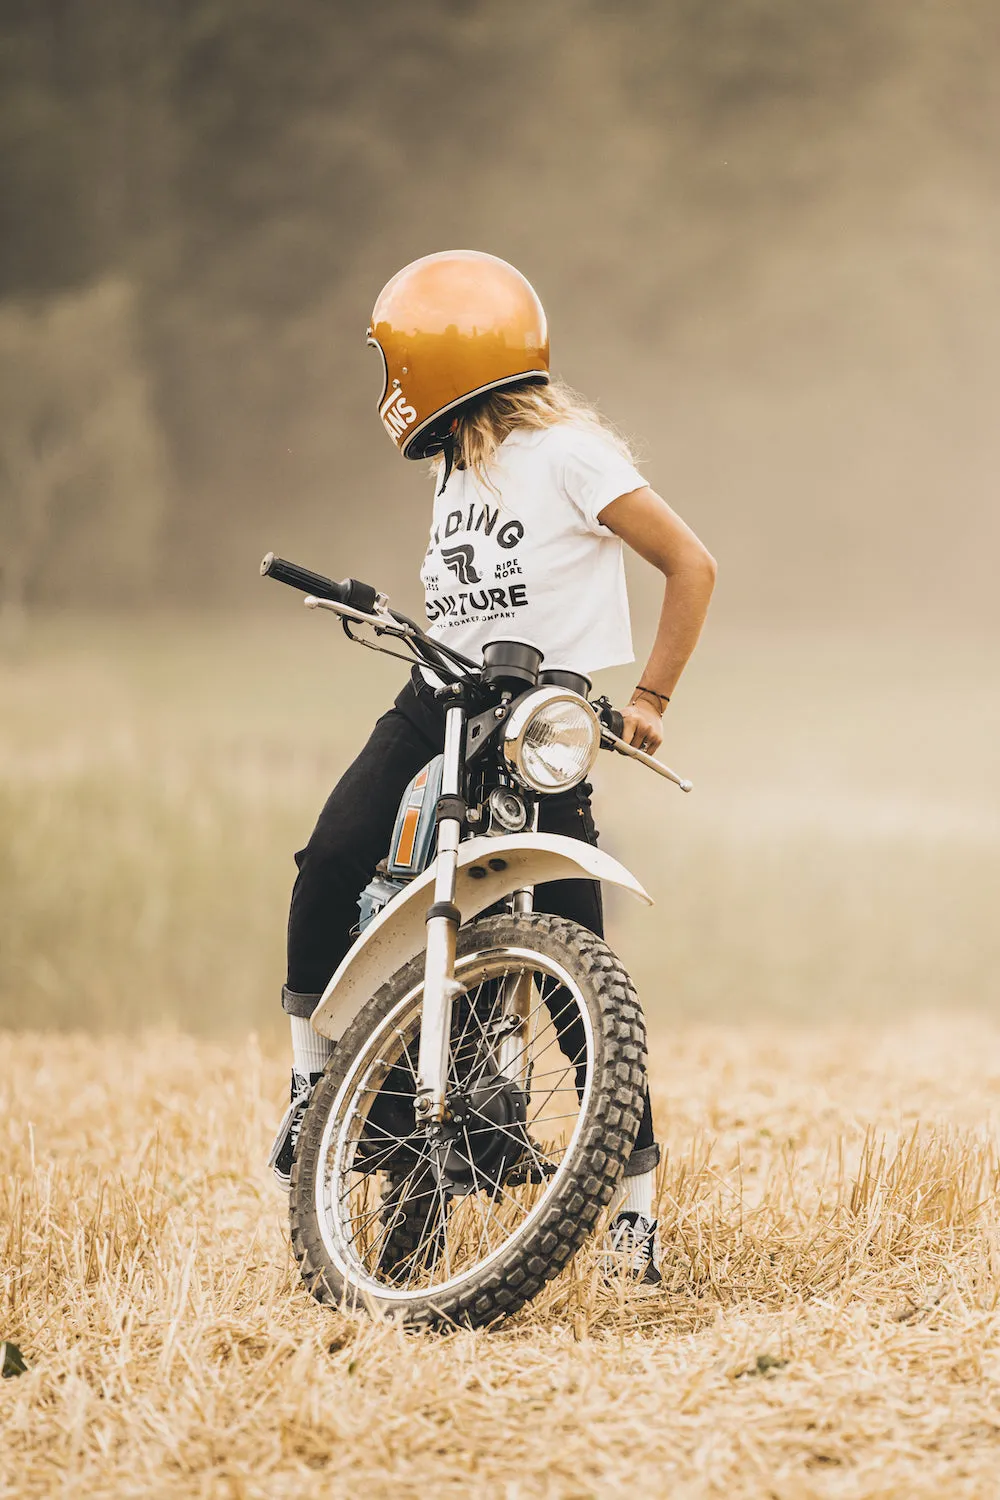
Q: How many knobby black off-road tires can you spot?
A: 2